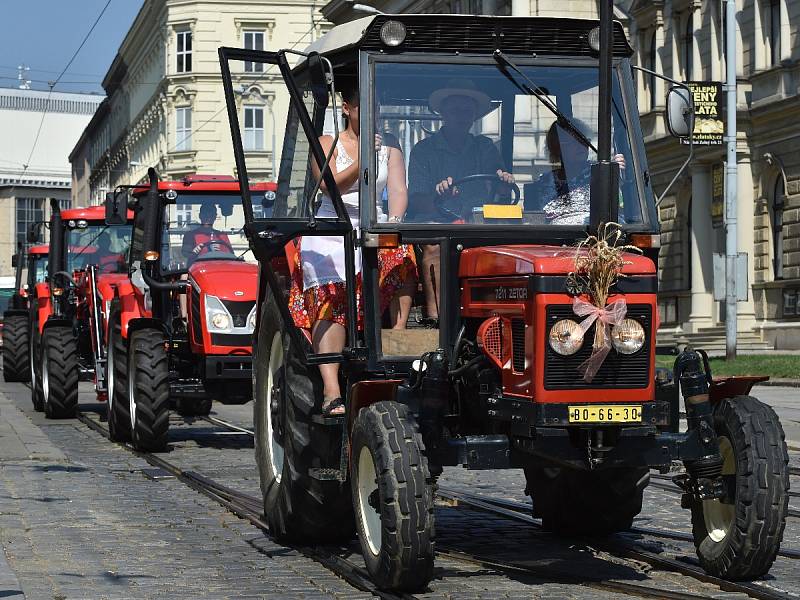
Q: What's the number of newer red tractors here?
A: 3